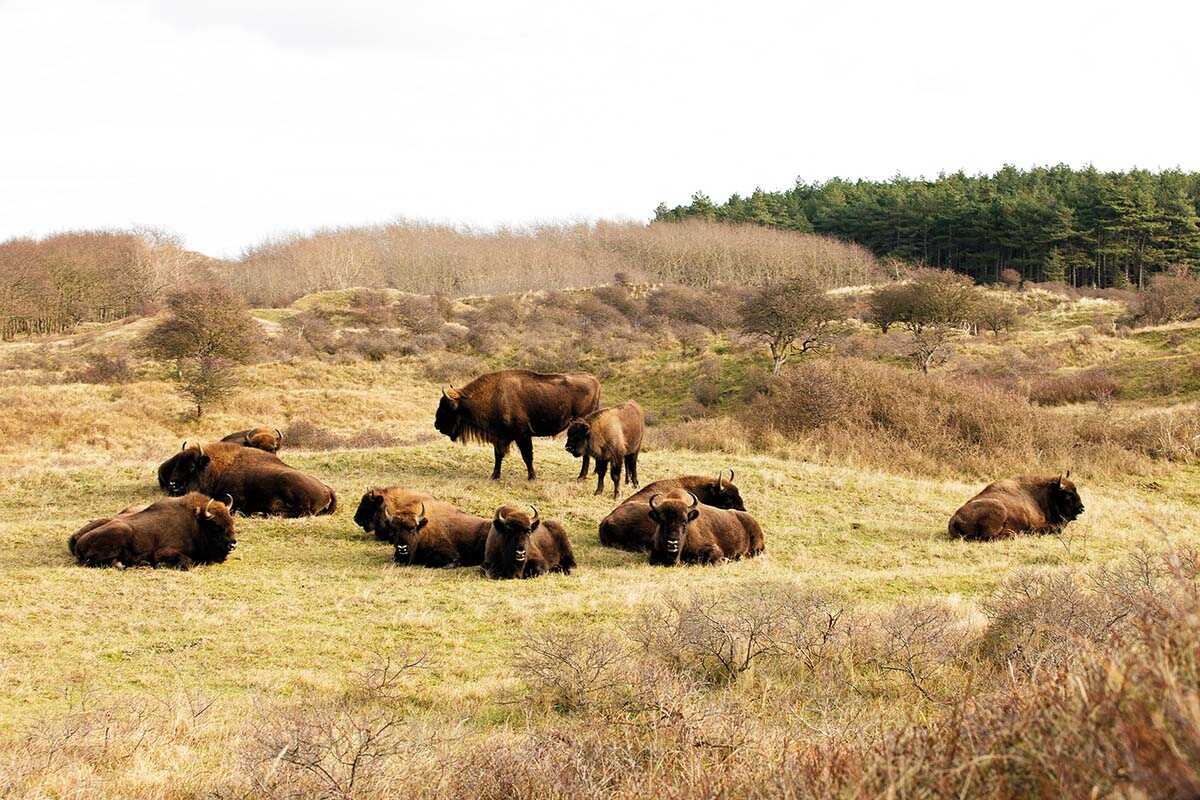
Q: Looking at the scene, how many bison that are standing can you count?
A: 2